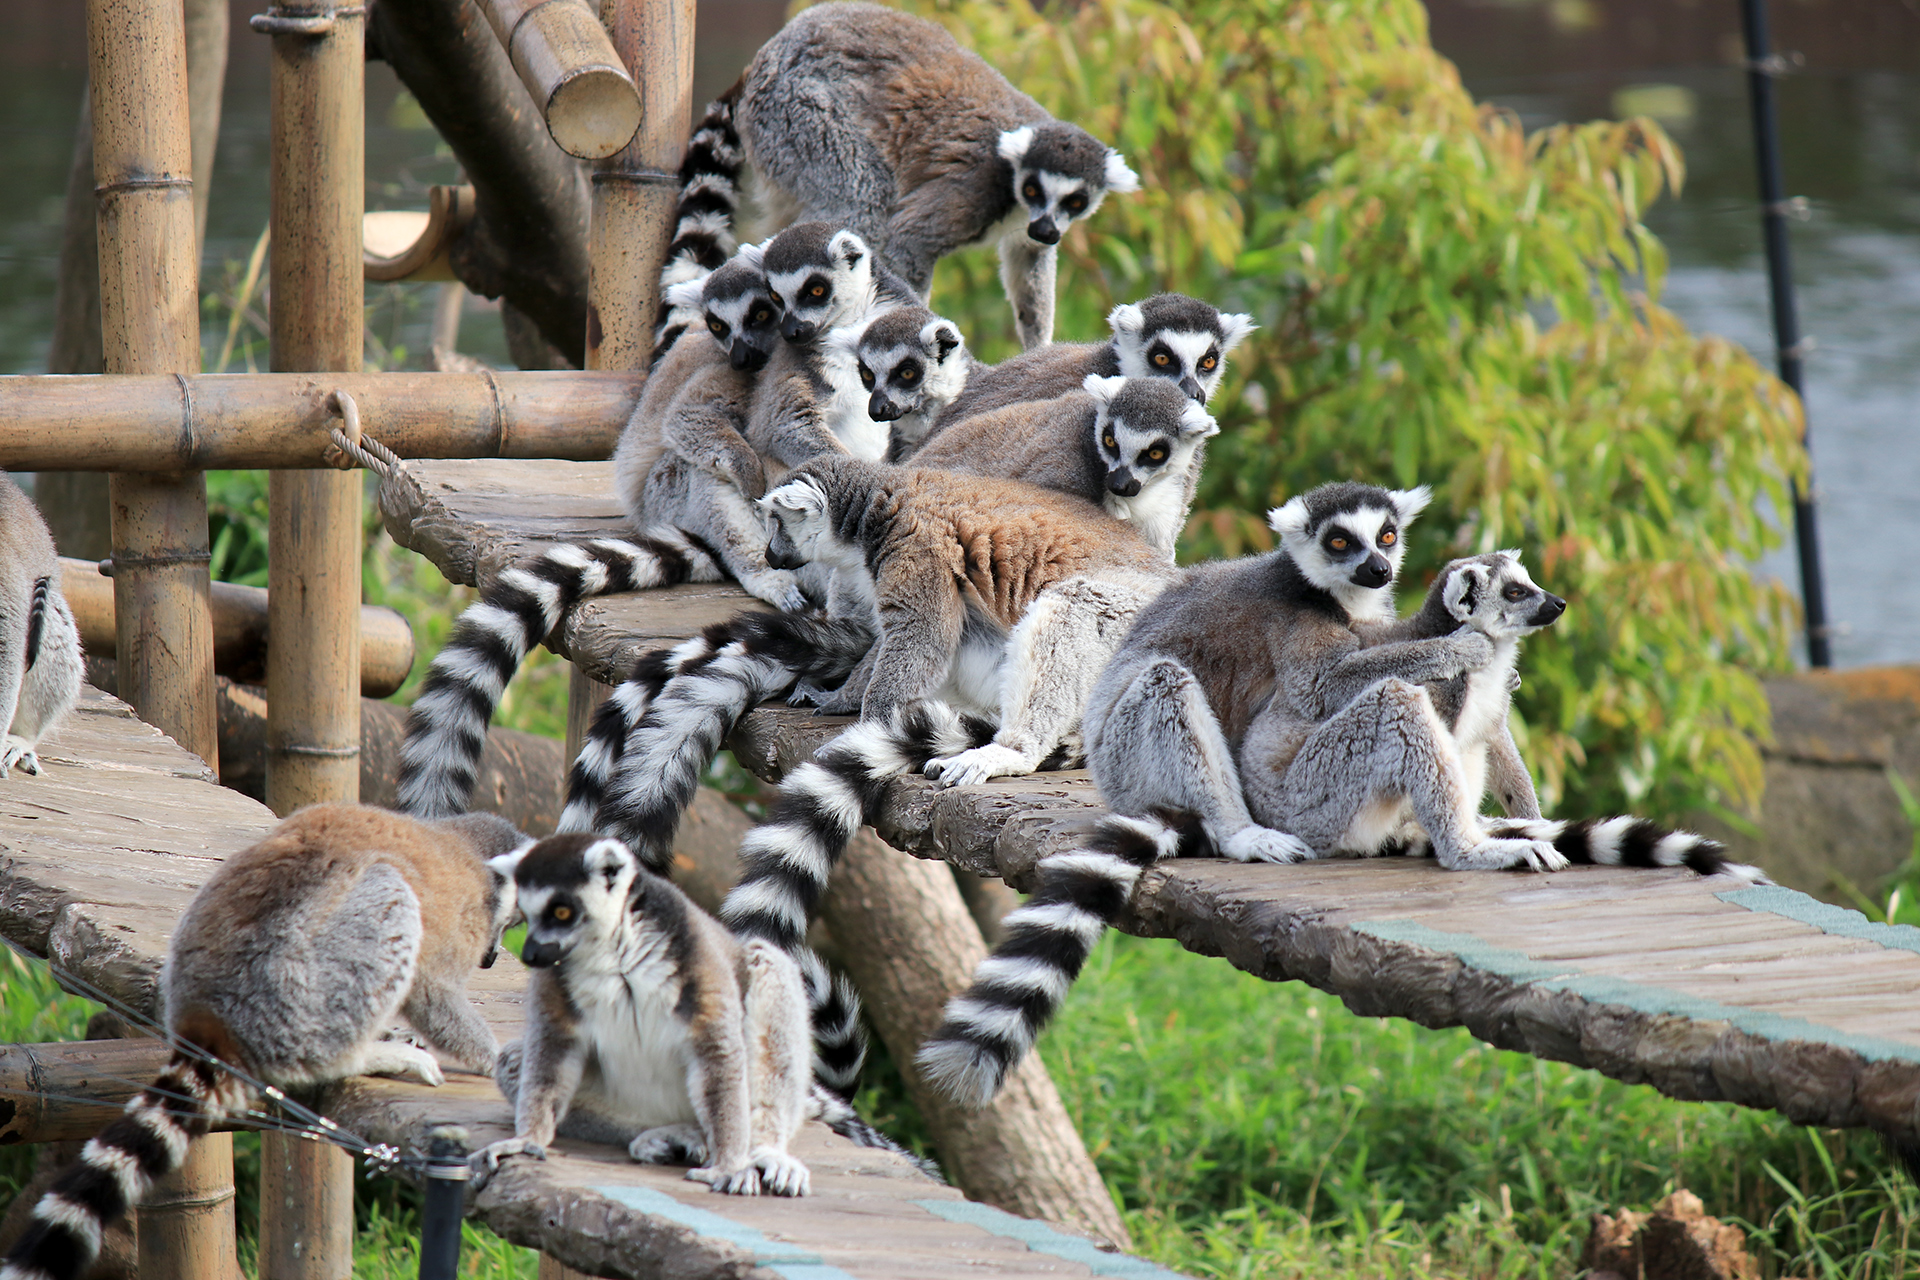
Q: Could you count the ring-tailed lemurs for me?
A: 12